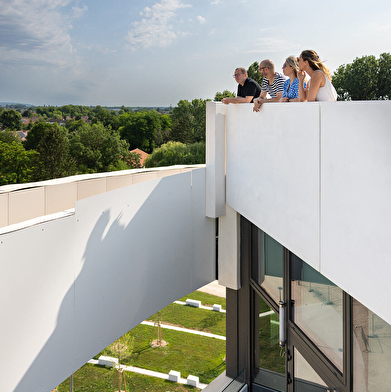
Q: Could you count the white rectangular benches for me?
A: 5